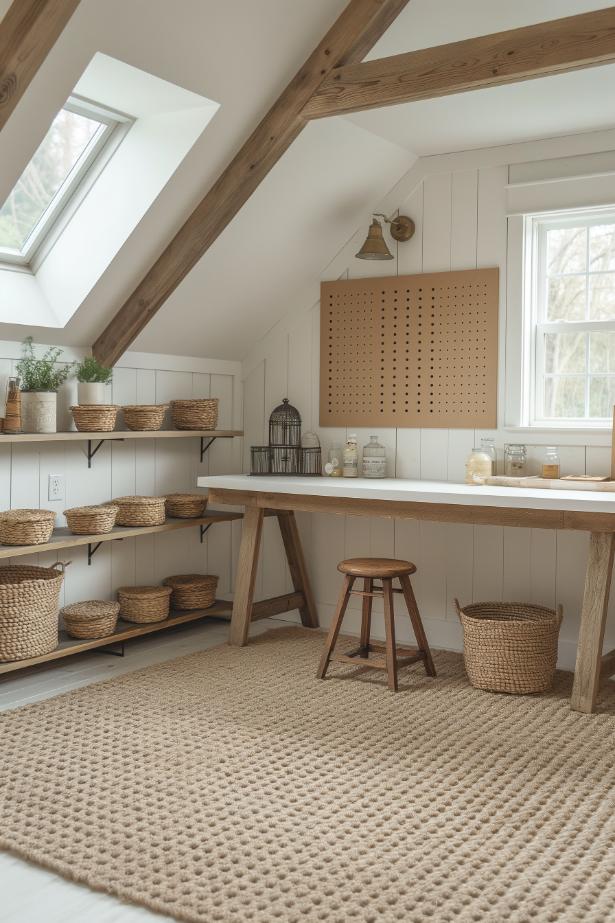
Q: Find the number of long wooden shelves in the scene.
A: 3